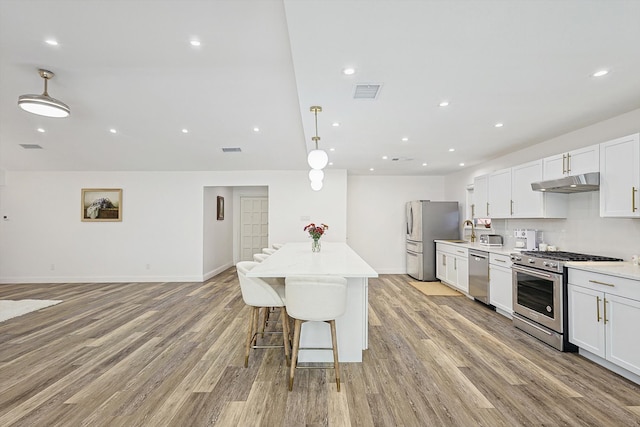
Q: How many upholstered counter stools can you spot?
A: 5